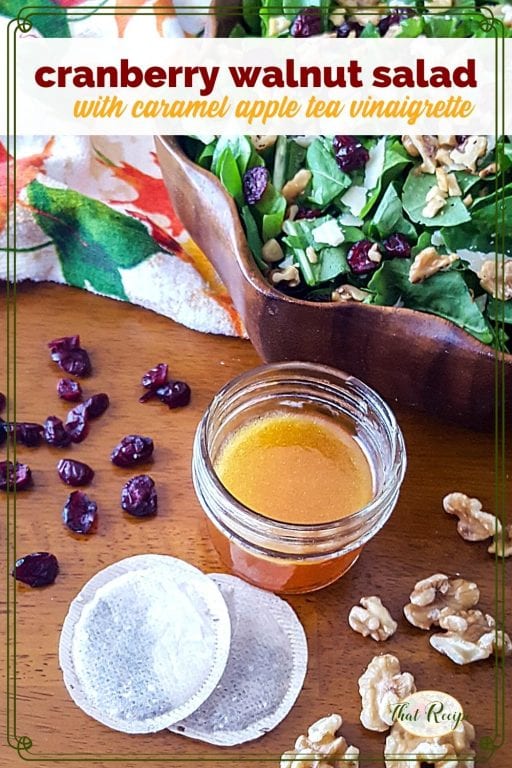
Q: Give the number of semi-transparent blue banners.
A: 0